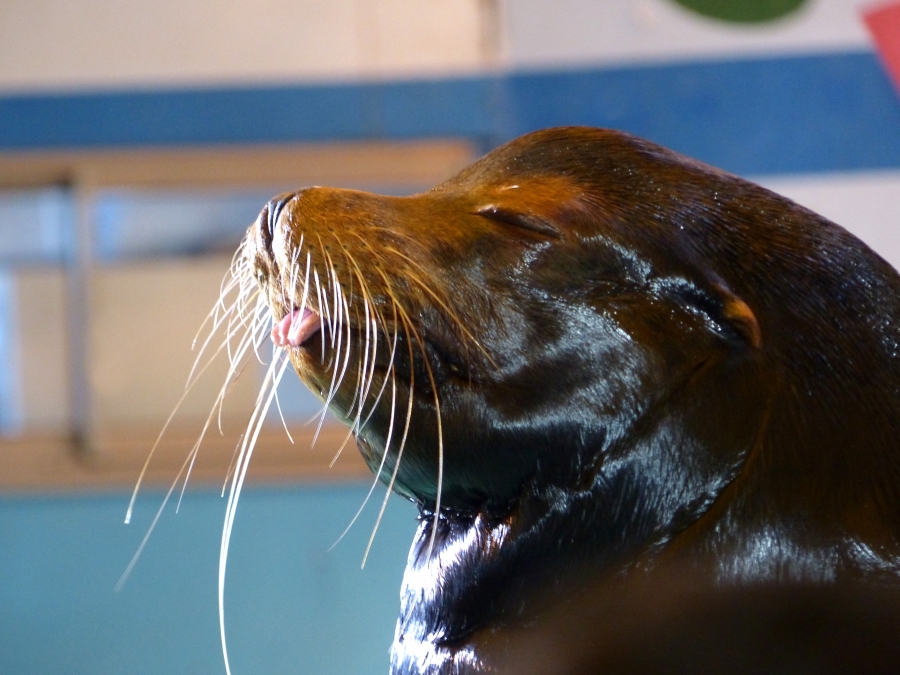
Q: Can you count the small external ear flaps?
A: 1